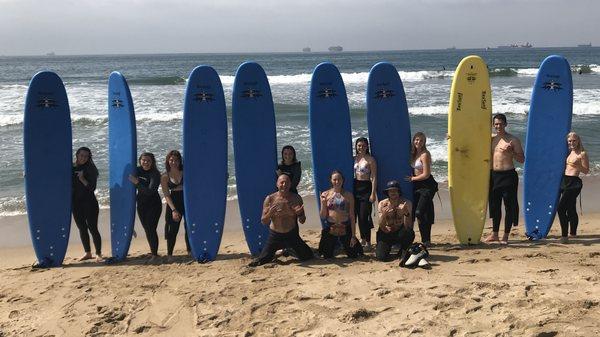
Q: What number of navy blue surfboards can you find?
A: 7